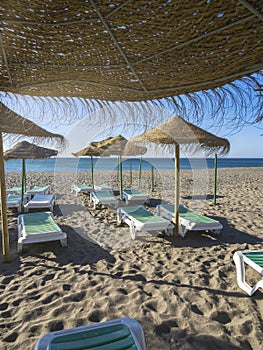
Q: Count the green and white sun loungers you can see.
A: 13